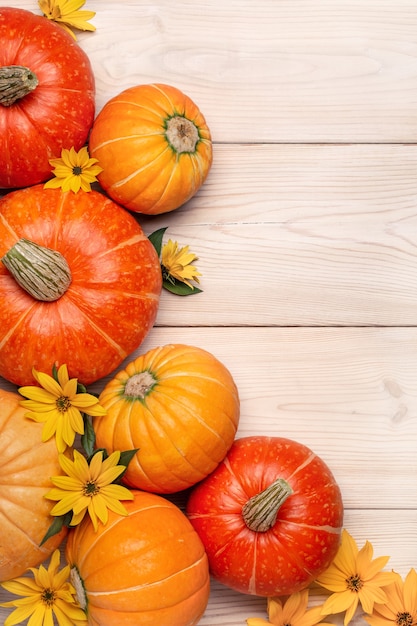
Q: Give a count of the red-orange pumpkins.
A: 3